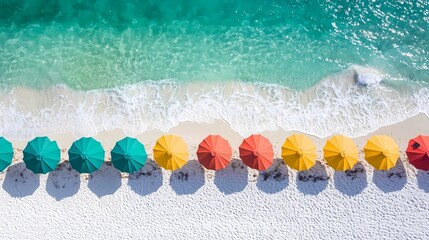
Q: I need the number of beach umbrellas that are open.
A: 11